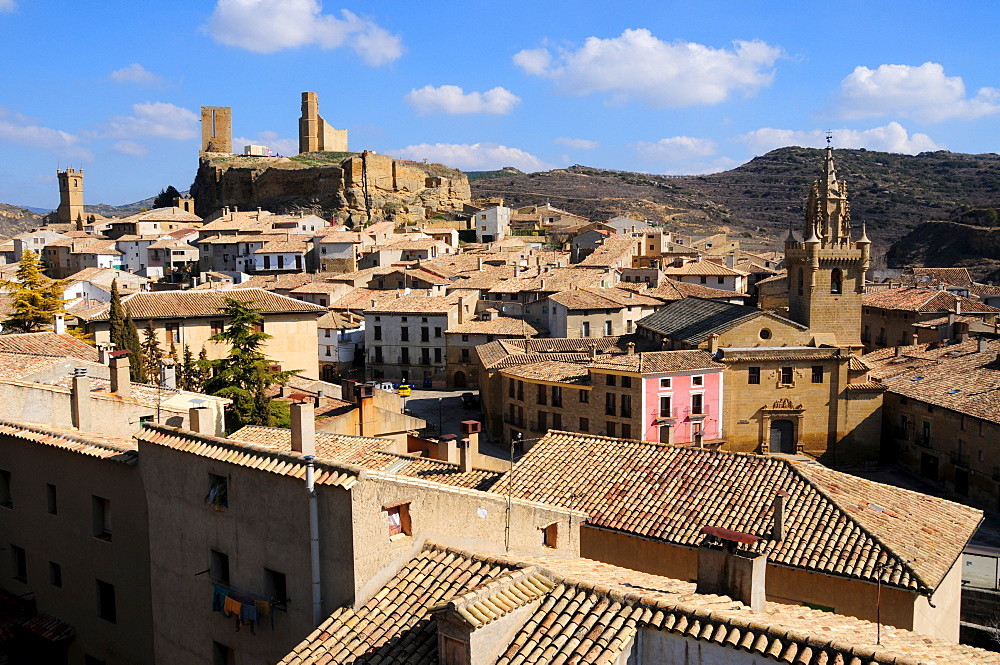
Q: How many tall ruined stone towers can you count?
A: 2